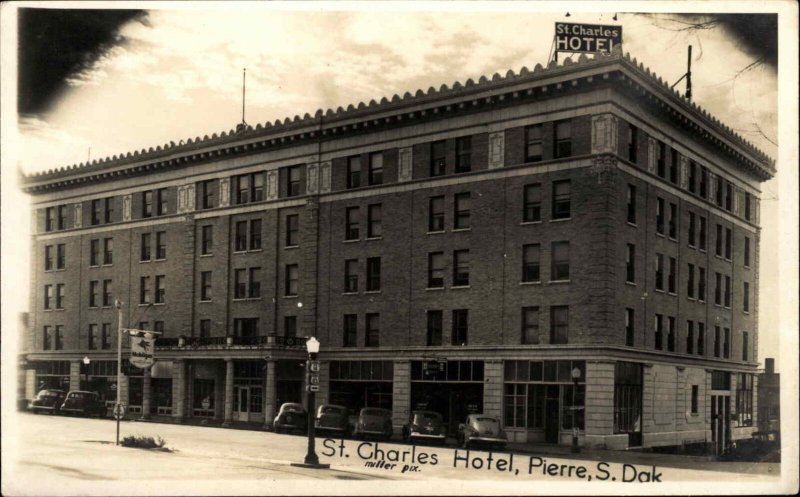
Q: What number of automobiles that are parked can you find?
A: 7